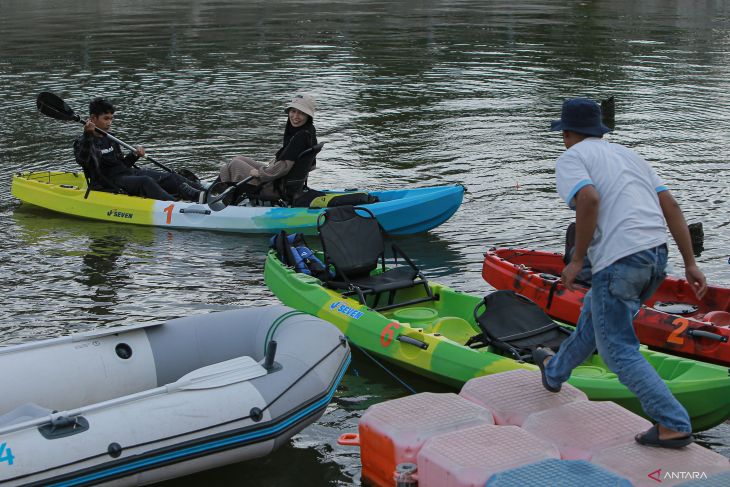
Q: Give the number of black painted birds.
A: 0